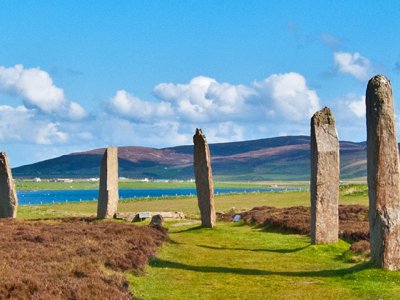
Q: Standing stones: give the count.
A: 5